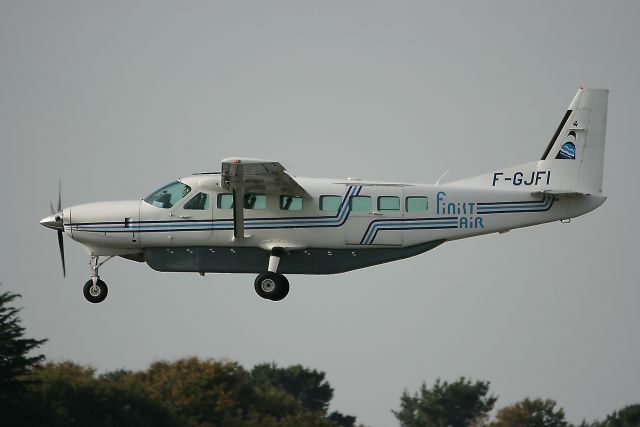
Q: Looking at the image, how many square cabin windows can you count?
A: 7